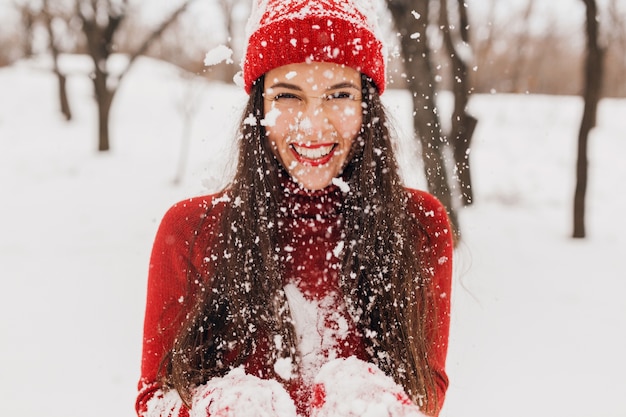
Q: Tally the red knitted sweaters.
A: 1